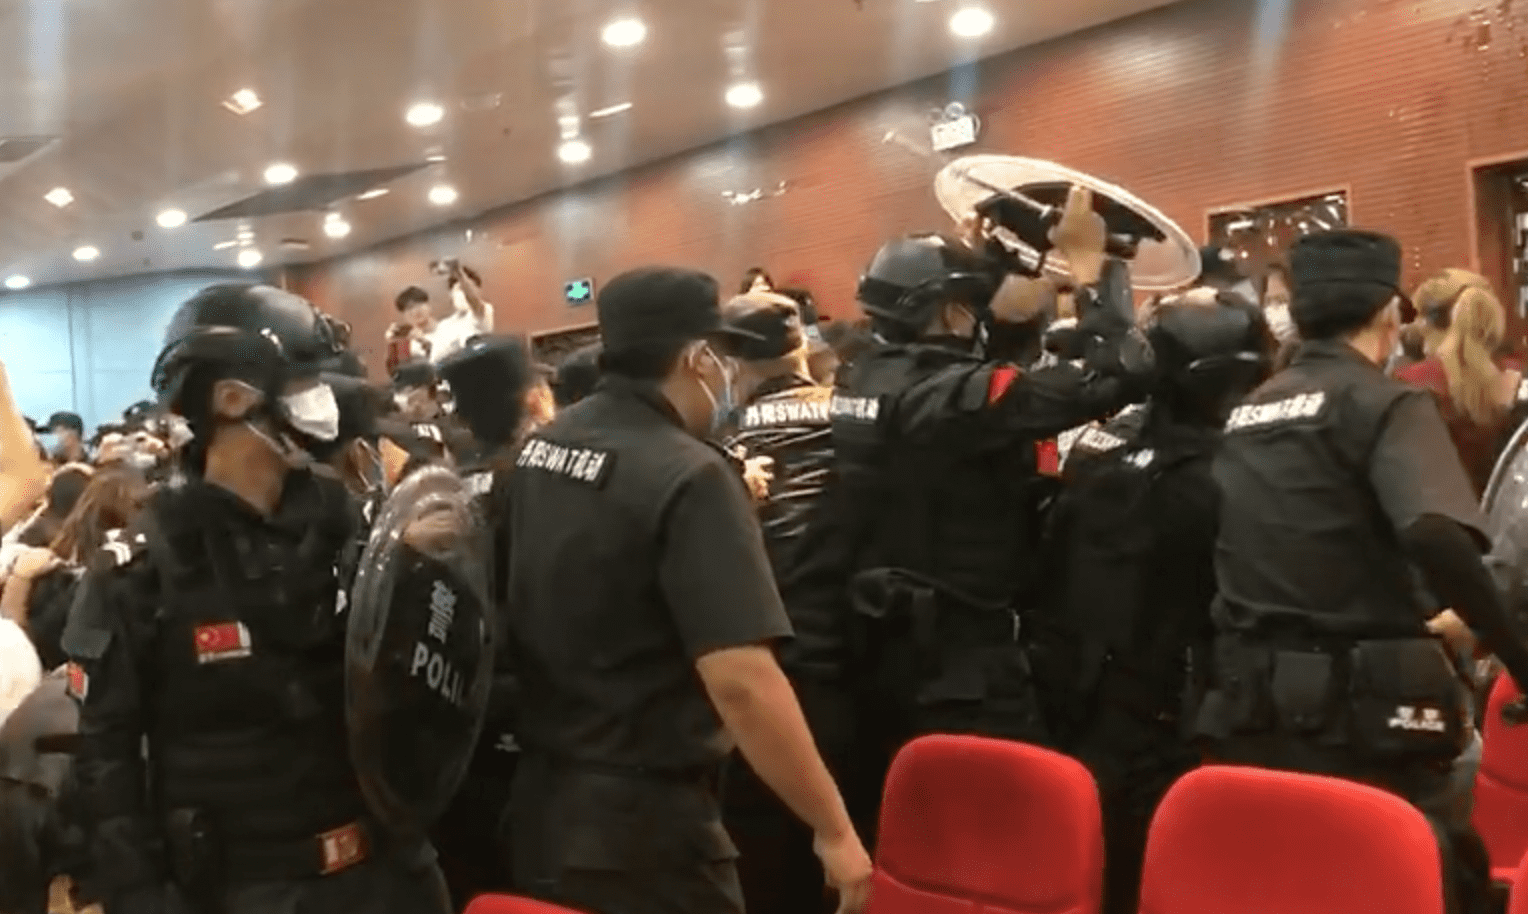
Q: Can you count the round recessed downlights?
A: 12